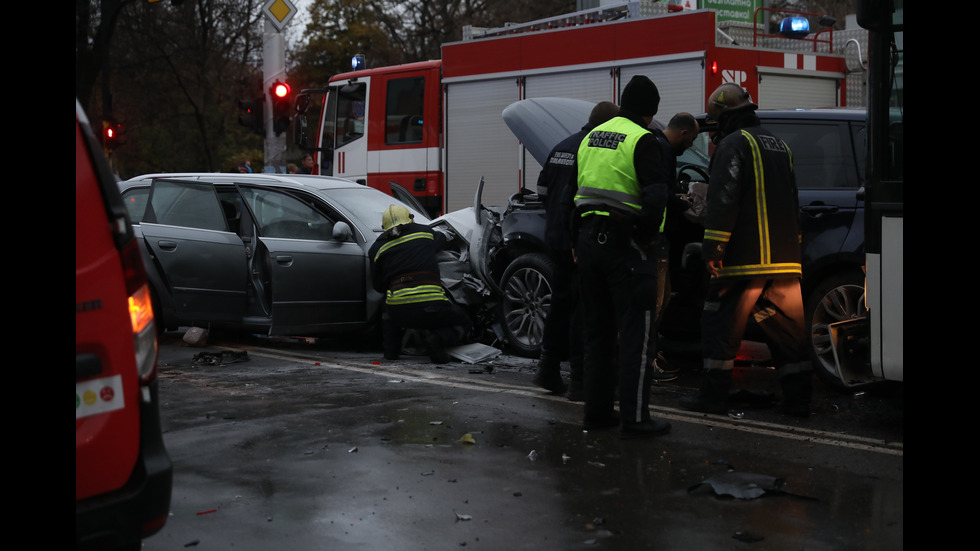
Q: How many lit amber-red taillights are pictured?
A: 1